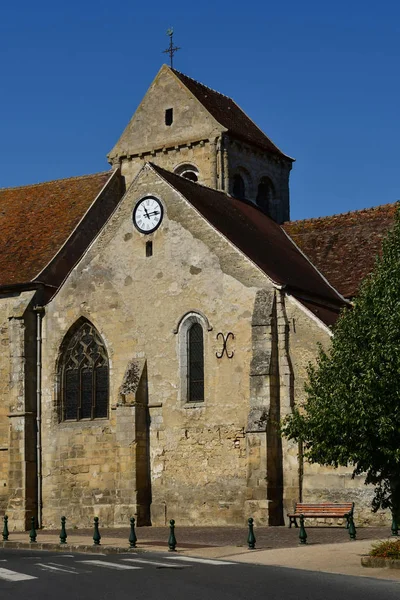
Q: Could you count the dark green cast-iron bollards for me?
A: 10